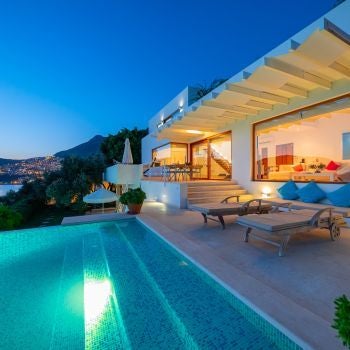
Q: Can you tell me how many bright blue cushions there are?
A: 3